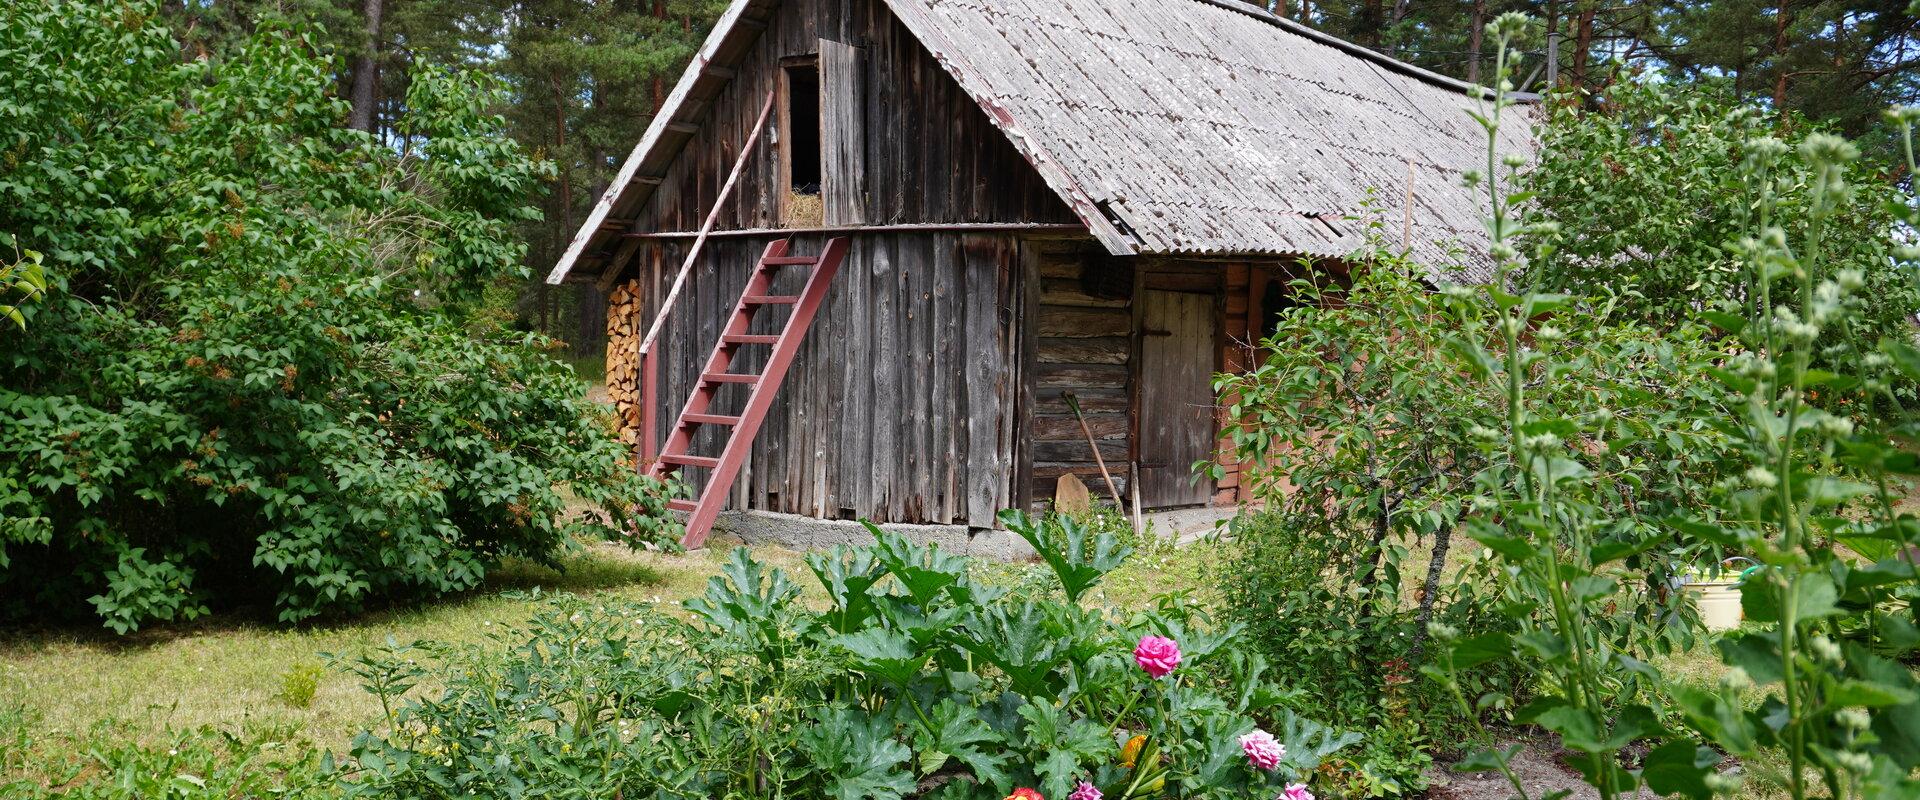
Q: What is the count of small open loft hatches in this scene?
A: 1